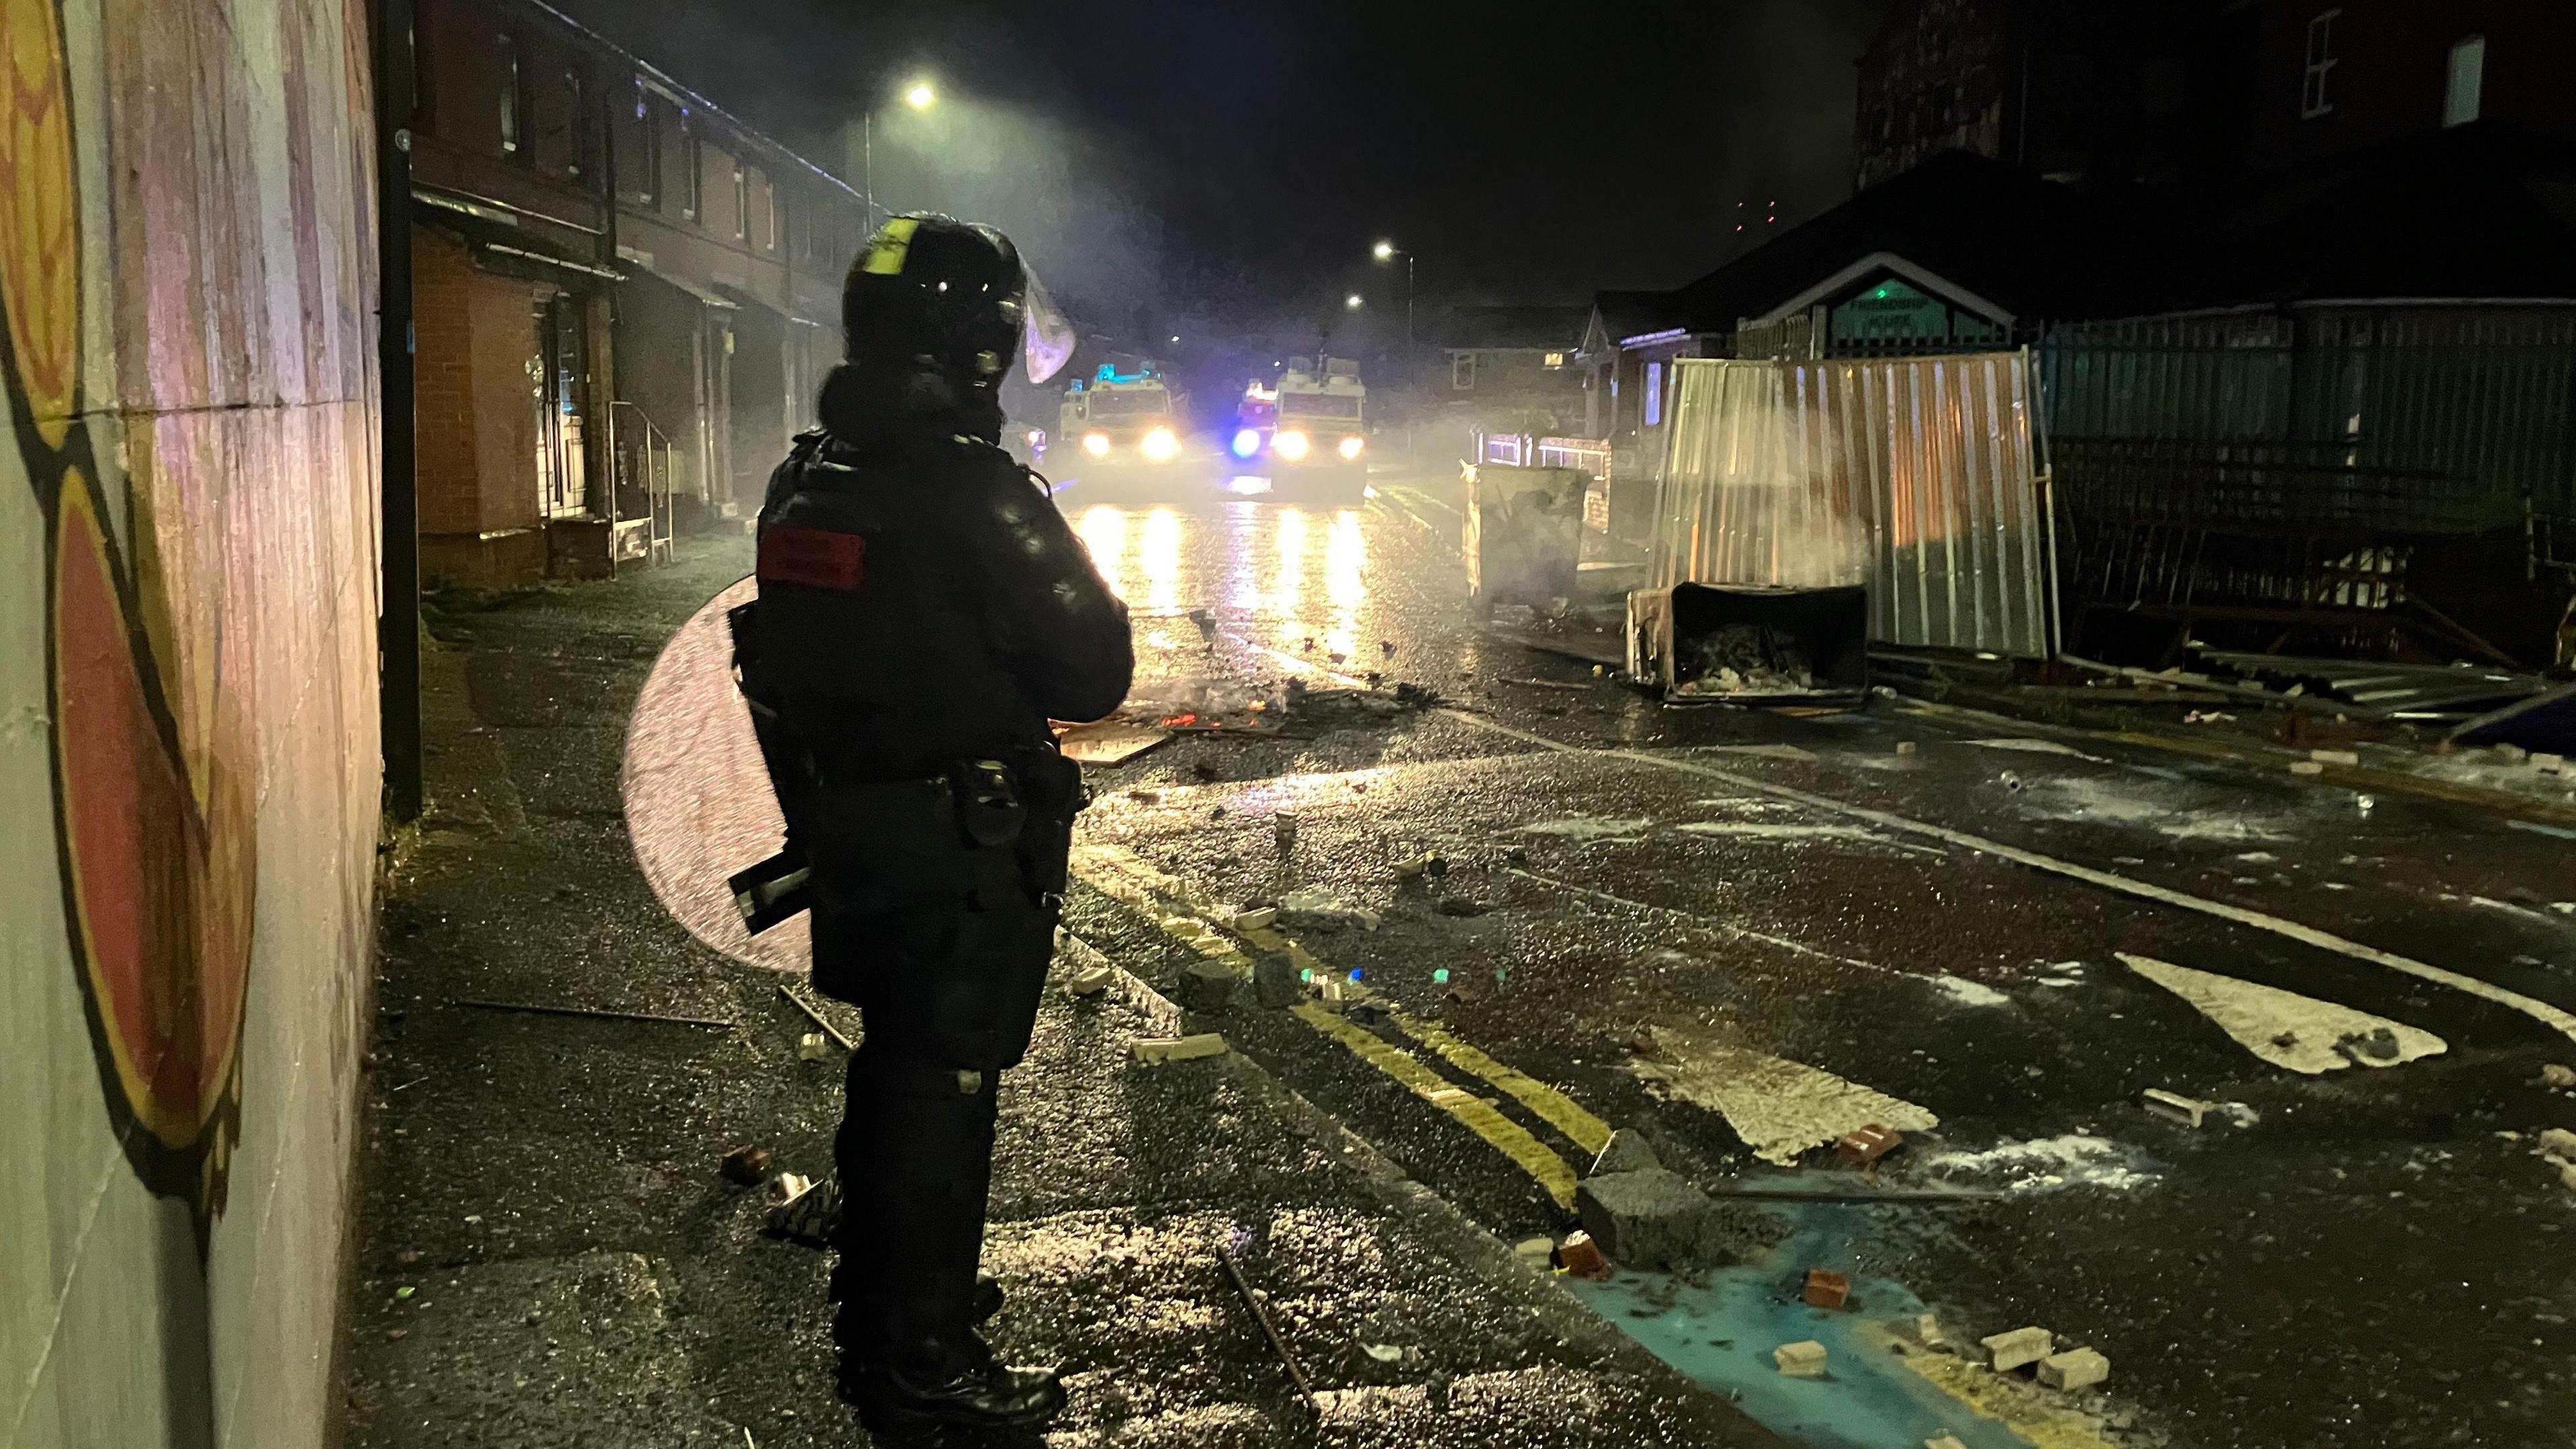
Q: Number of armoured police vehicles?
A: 3